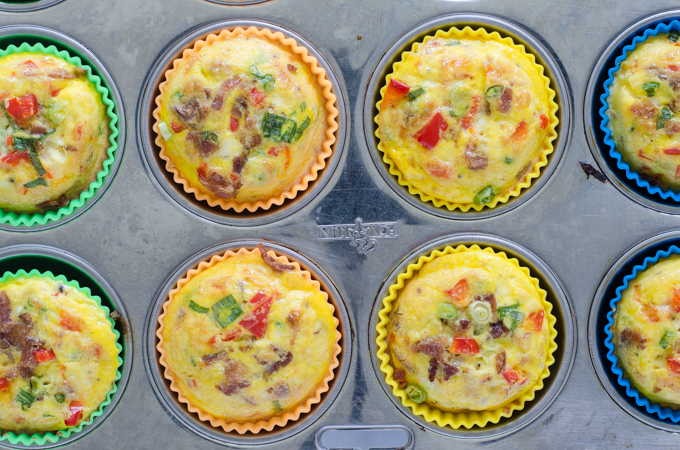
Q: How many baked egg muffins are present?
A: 8